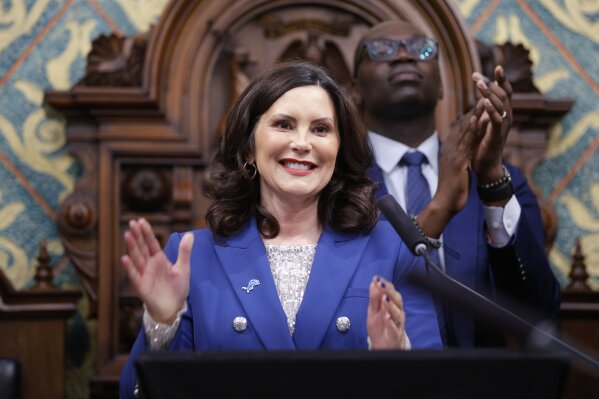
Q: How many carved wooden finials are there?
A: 2